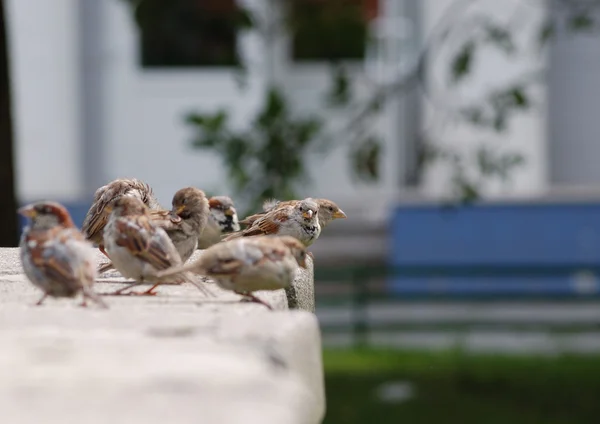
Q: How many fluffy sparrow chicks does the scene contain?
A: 8